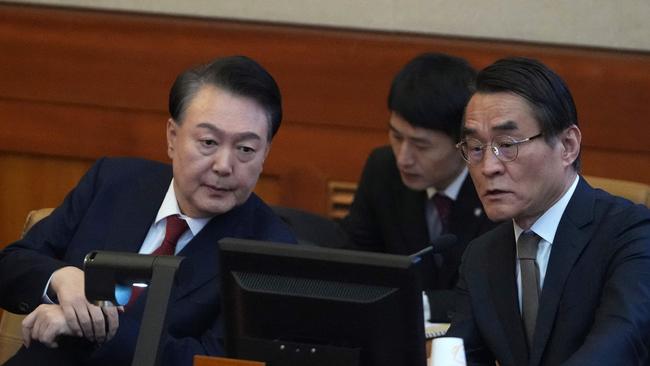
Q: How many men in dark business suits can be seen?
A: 3